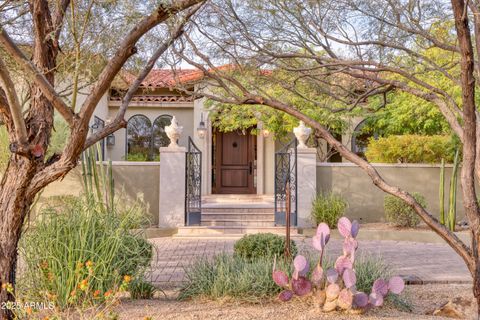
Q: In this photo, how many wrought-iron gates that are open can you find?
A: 2